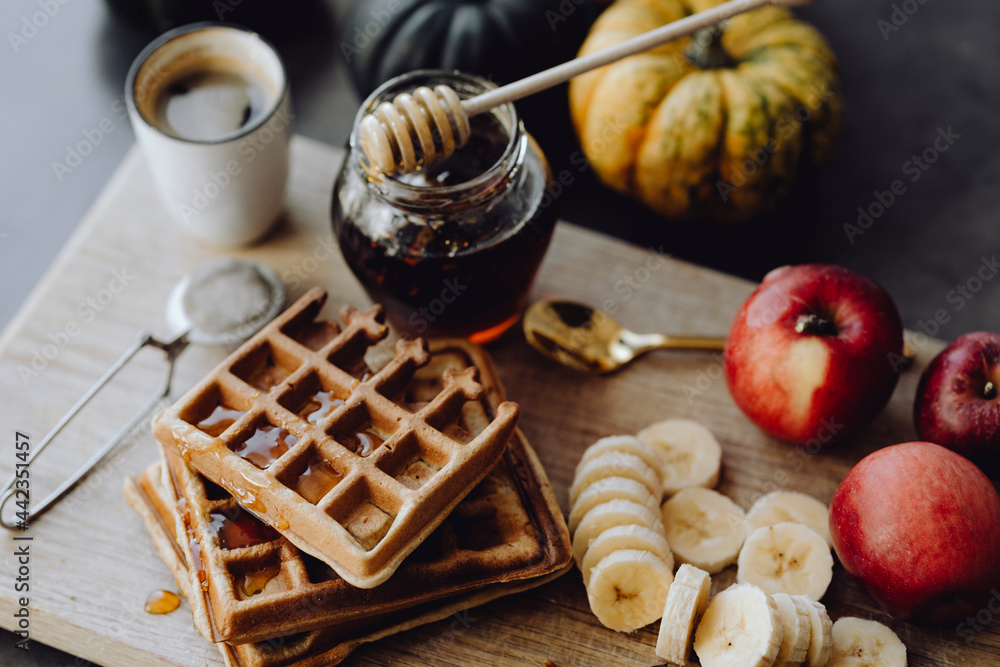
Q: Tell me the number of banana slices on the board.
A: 15